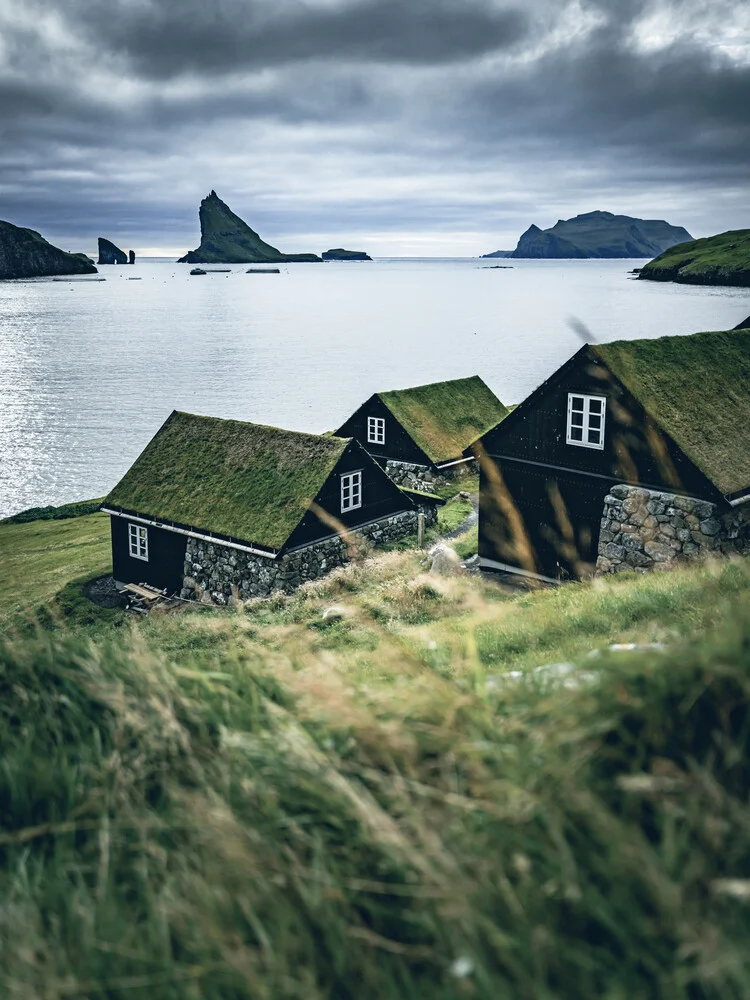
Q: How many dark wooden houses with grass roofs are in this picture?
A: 3